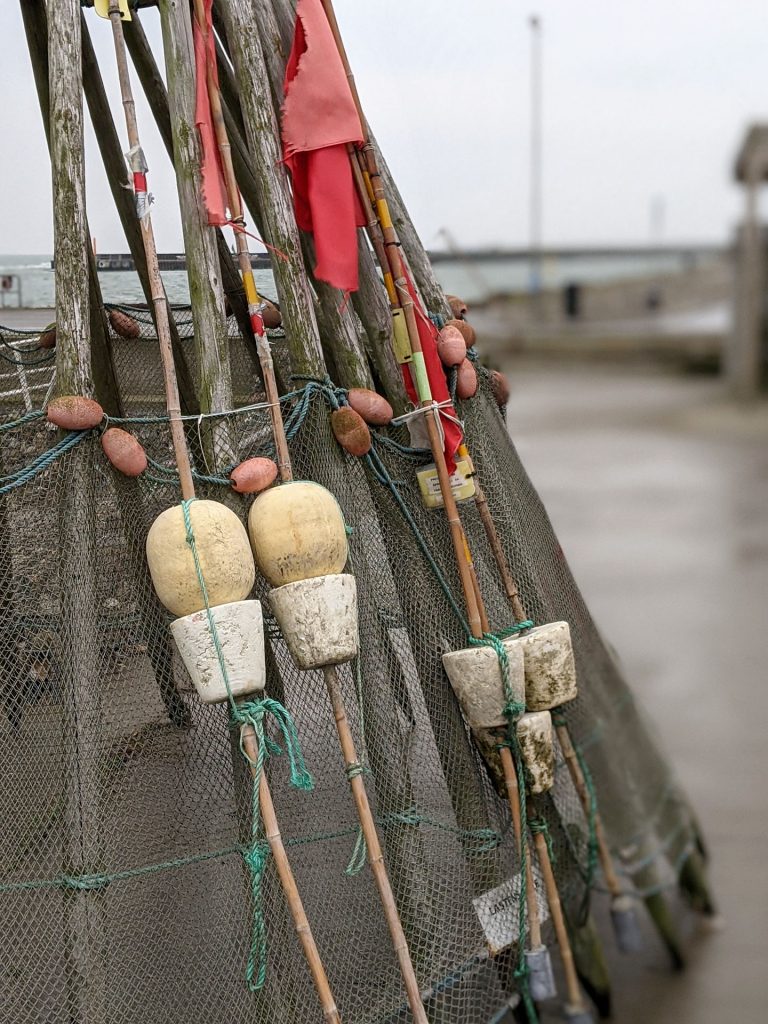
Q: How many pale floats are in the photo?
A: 7